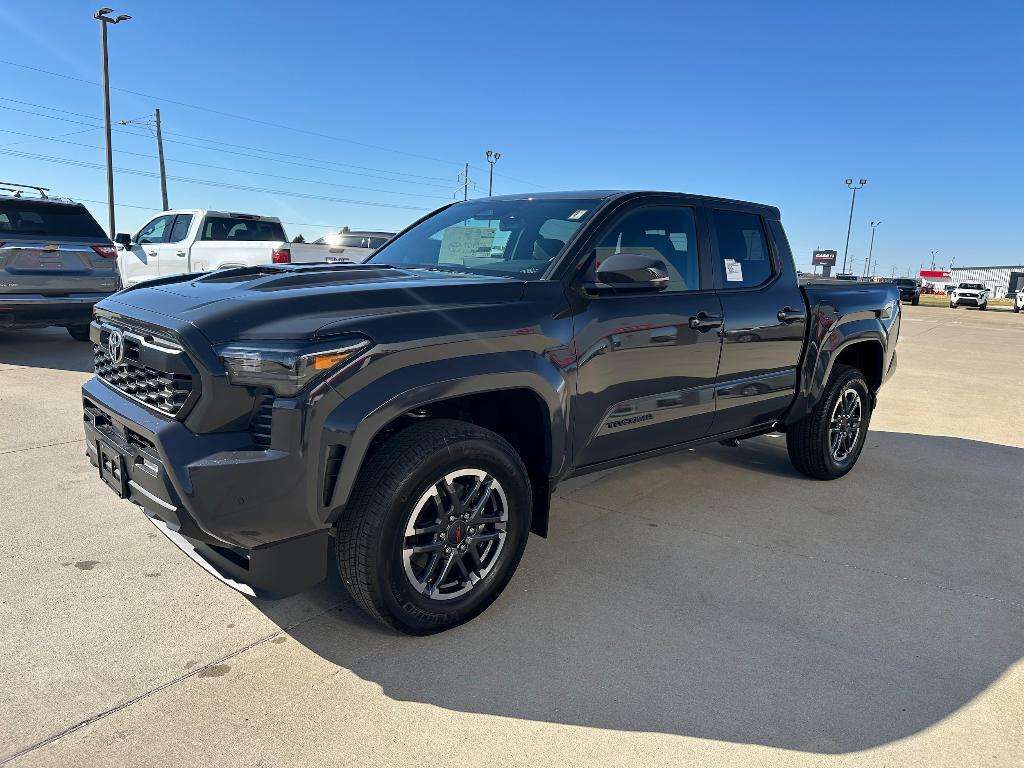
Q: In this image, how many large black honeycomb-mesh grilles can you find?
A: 1